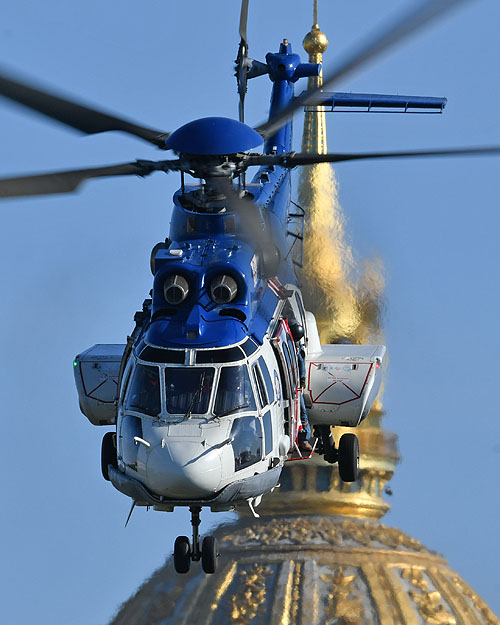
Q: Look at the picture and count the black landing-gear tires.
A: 4